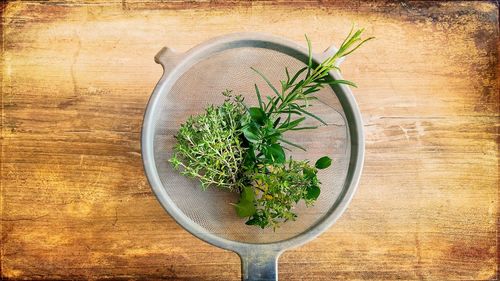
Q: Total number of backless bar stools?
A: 0